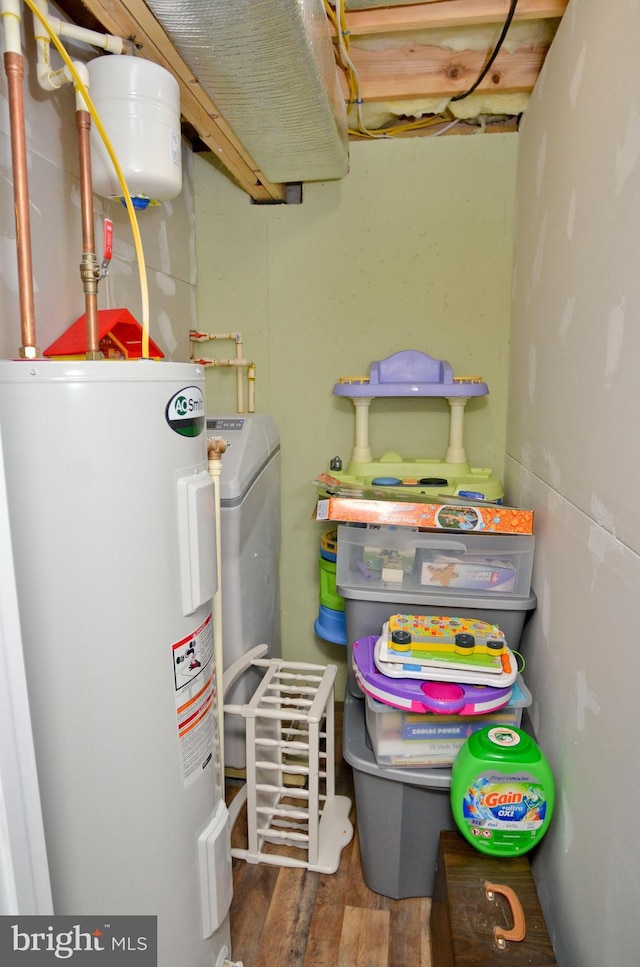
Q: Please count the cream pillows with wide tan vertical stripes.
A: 0